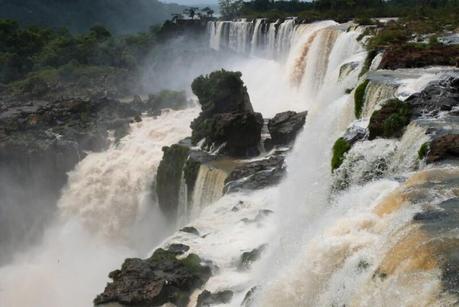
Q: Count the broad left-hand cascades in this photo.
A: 1